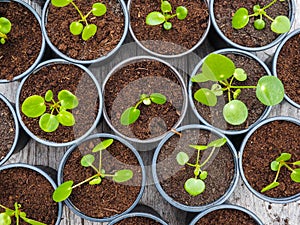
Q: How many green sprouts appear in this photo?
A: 11